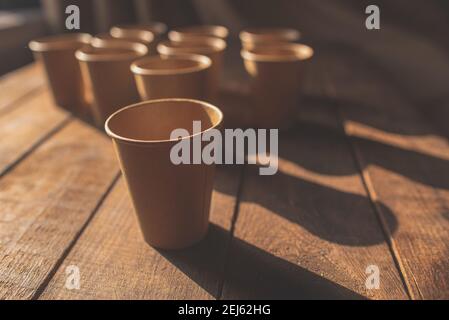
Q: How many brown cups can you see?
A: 10